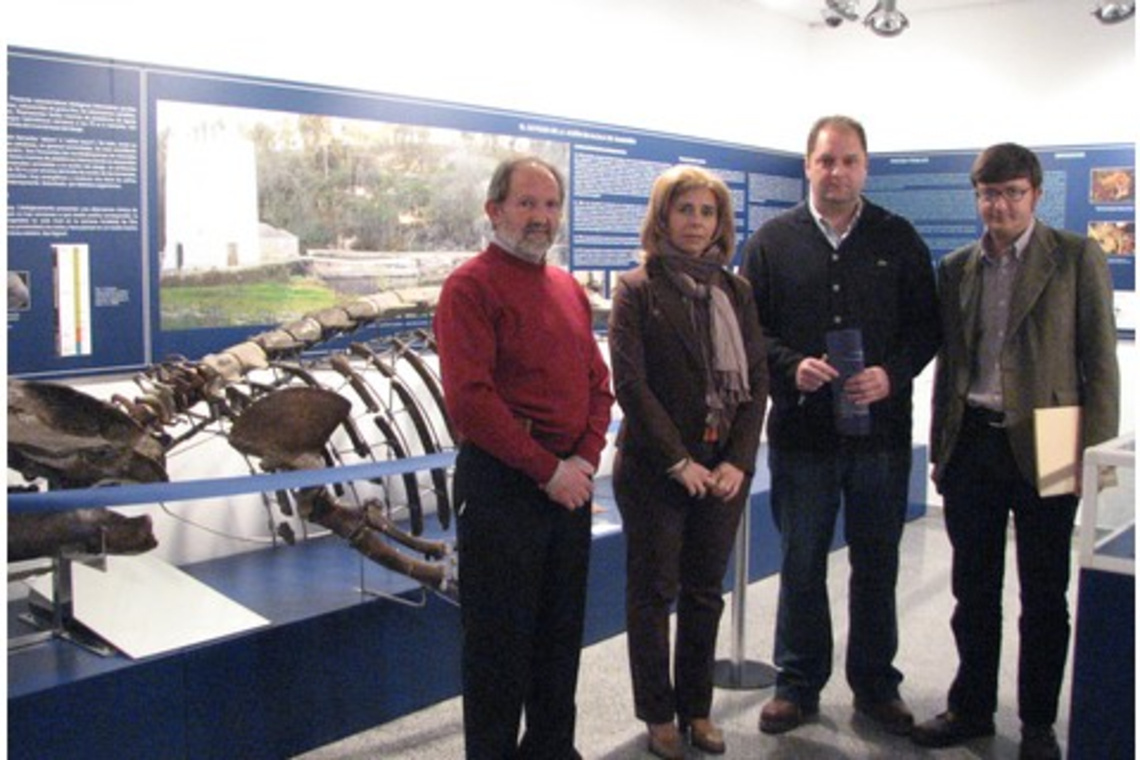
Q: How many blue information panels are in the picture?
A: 3